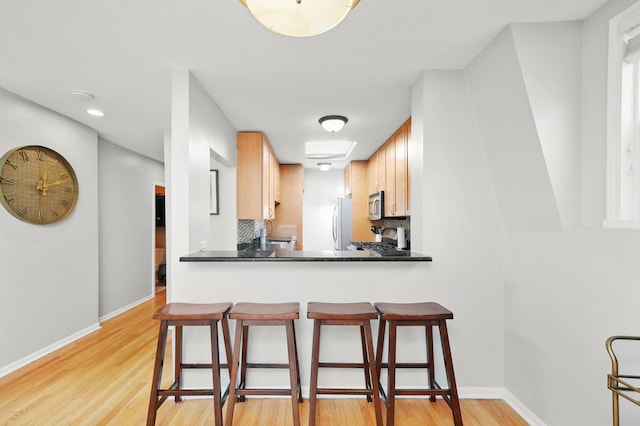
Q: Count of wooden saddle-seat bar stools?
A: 4